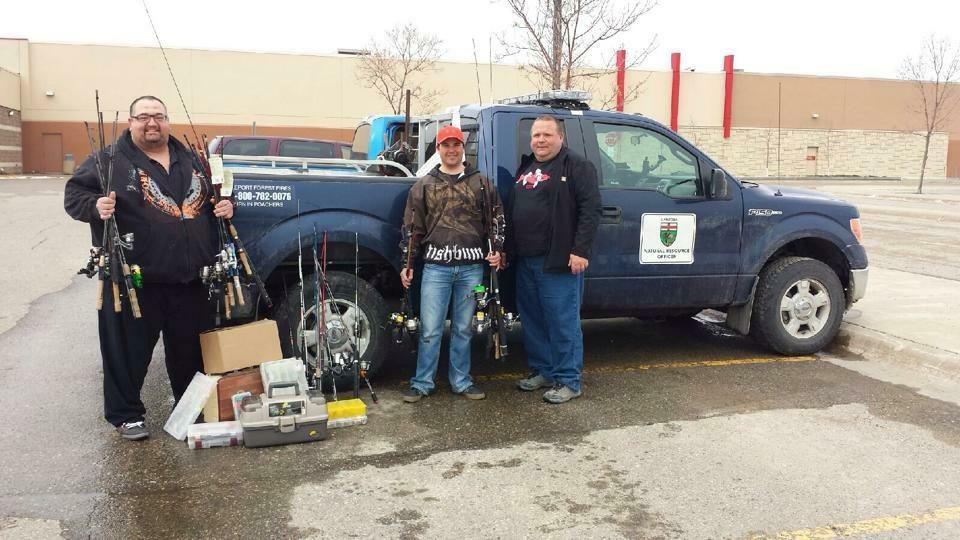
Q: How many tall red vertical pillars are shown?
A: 3